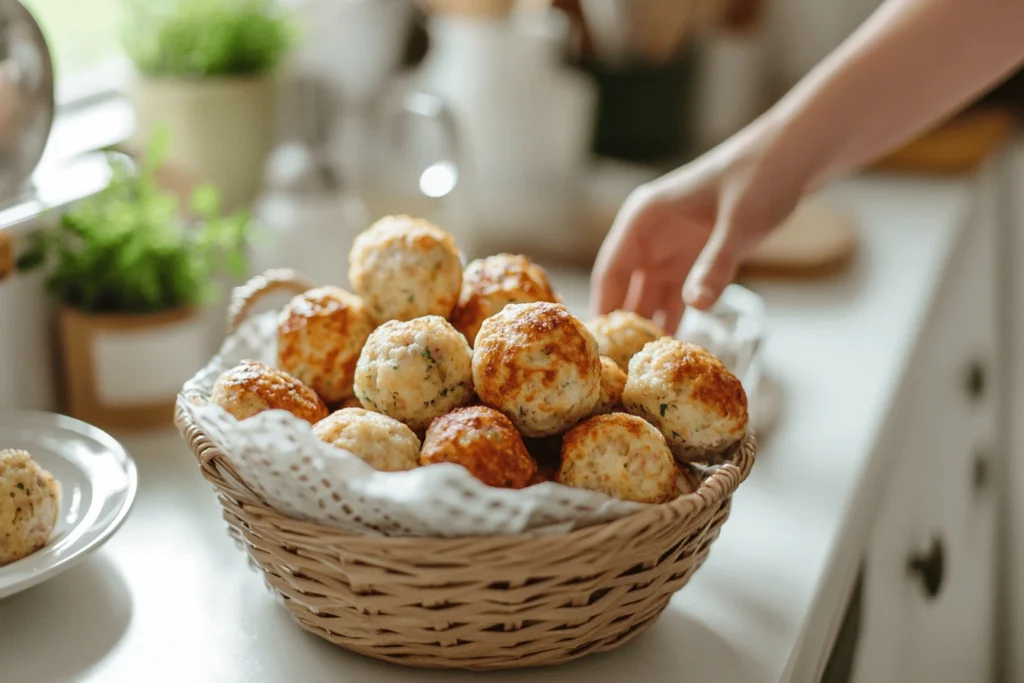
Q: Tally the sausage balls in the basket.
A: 12